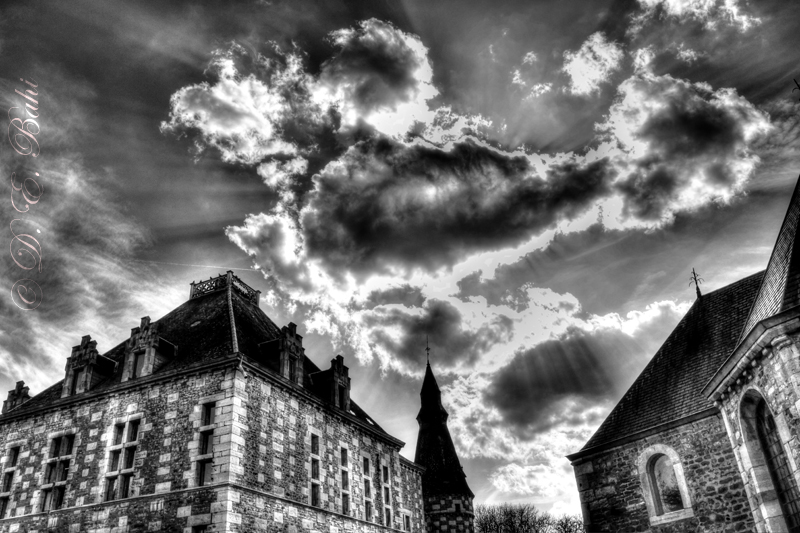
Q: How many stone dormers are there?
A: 5